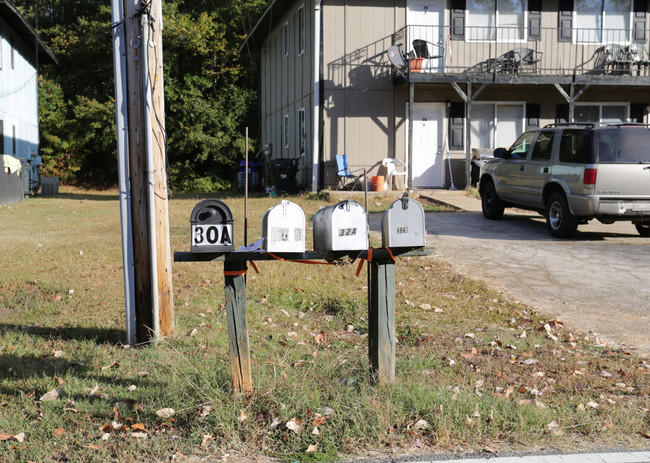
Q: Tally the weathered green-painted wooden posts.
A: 2